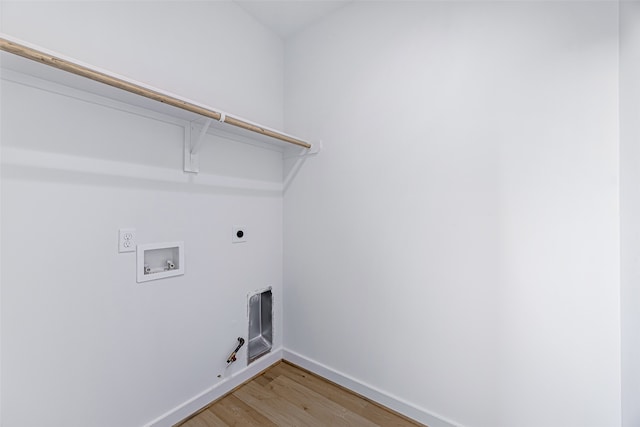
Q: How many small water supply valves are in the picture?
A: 2